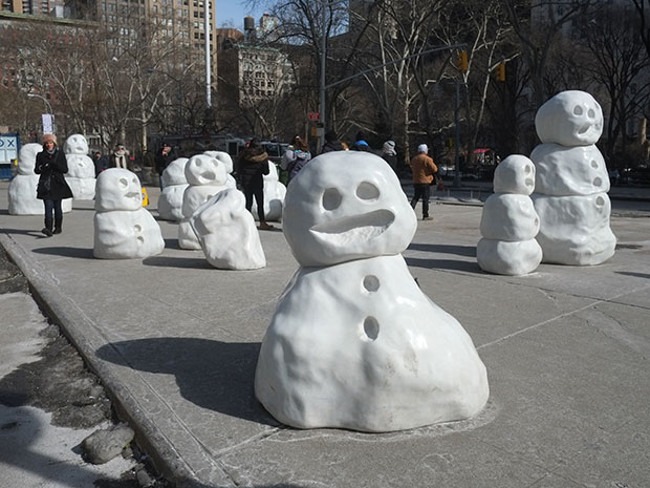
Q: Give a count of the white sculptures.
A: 11